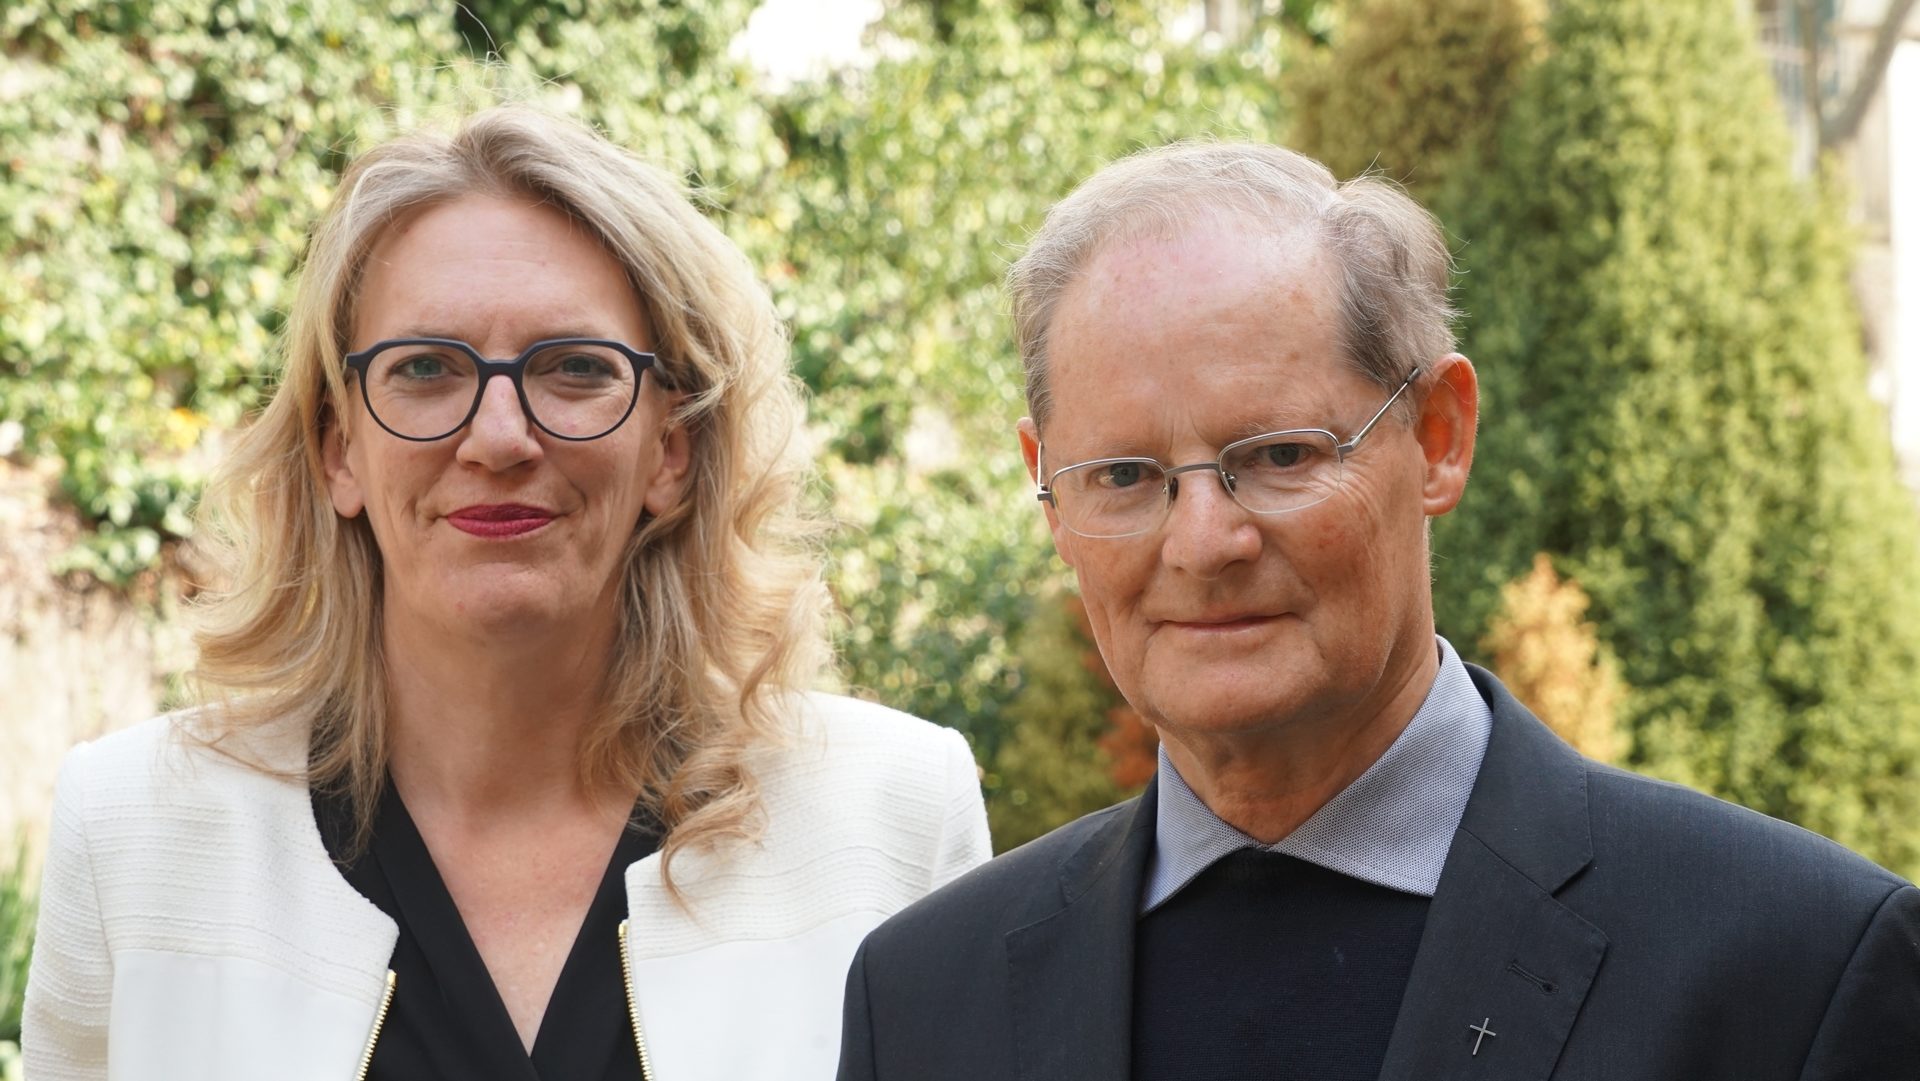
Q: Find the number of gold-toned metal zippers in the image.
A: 2